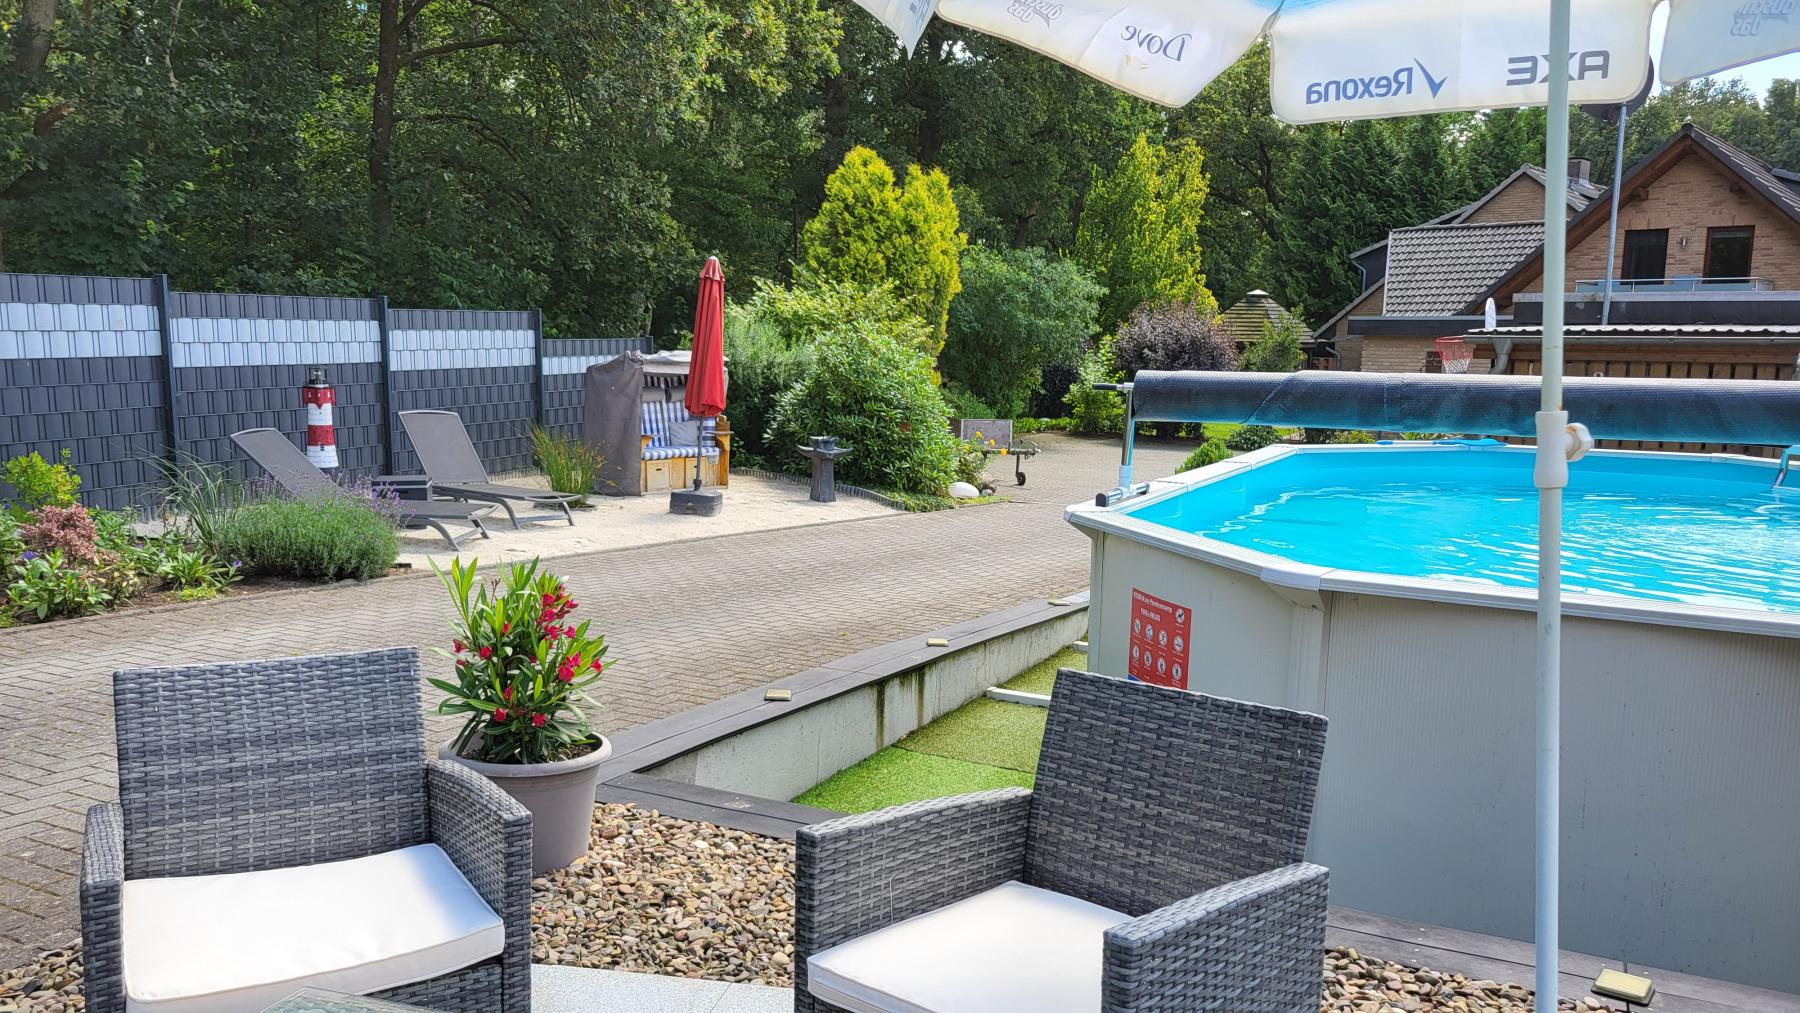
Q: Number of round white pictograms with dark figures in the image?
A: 9